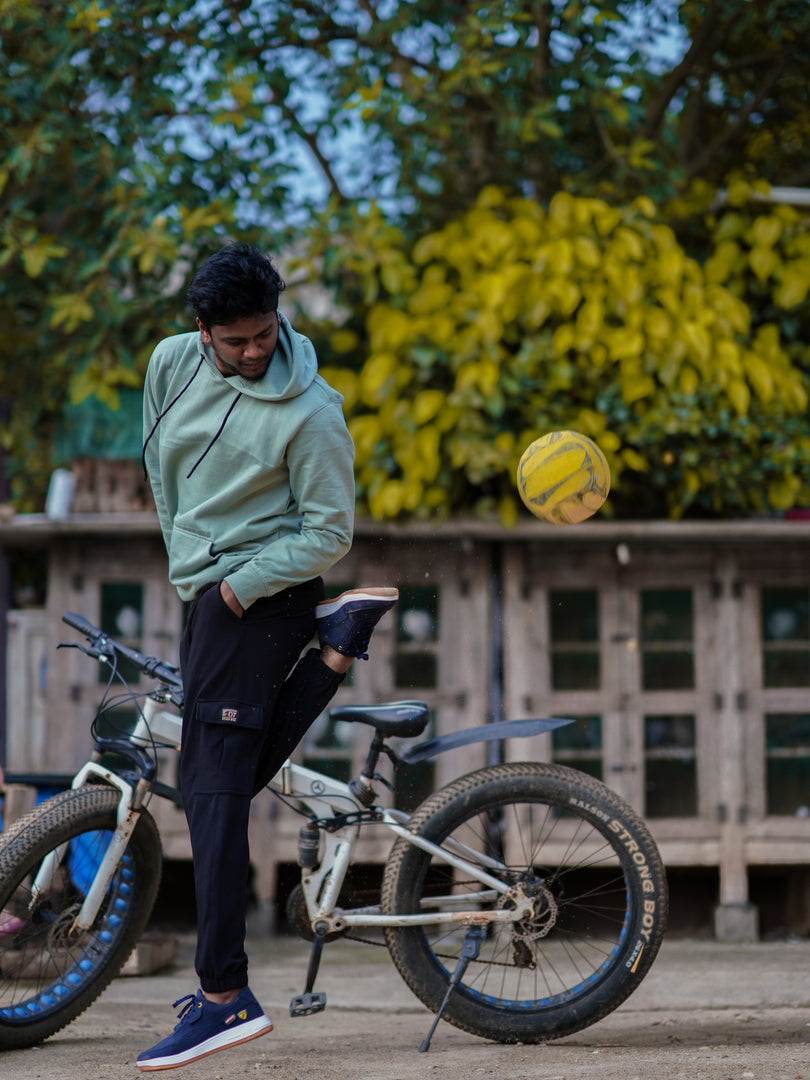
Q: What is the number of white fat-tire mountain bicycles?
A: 1